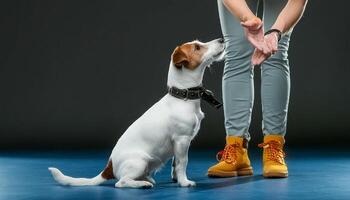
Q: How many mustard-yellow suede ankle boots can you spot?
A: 2